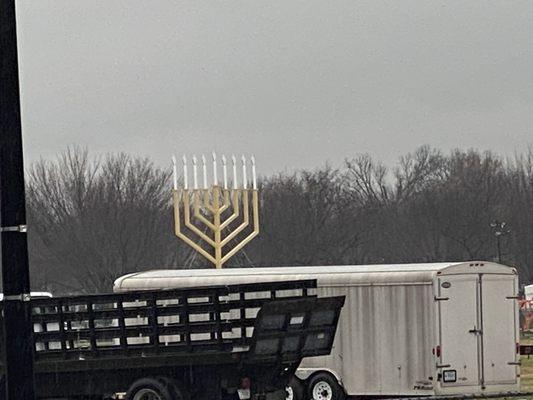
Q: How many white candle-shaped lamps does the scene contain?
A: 9